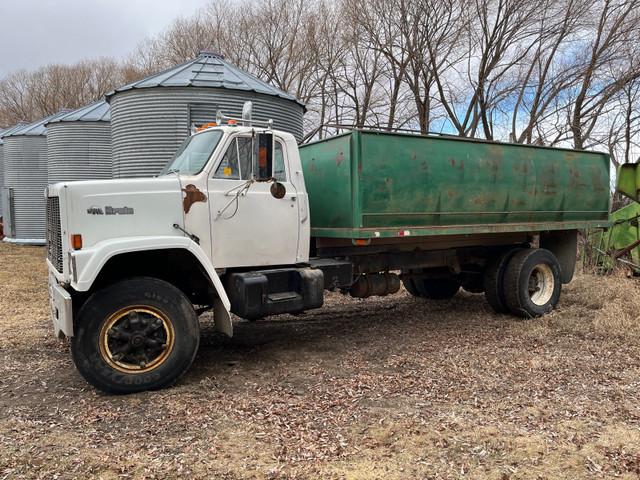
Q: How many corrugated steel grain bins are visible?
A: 4